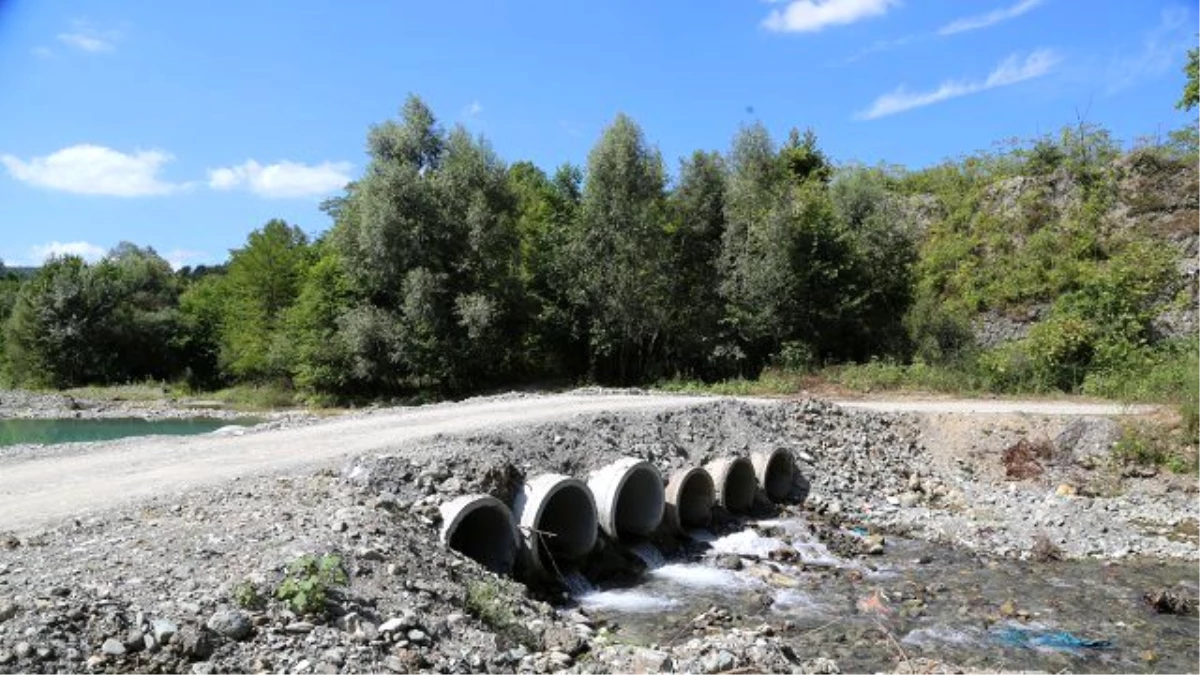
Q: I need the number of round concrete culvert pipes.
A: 6